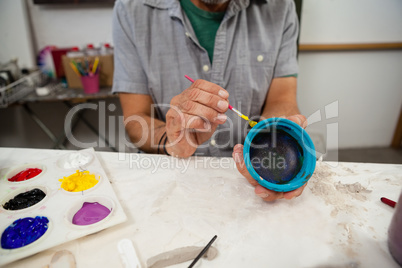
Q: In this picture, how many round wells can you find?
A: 6